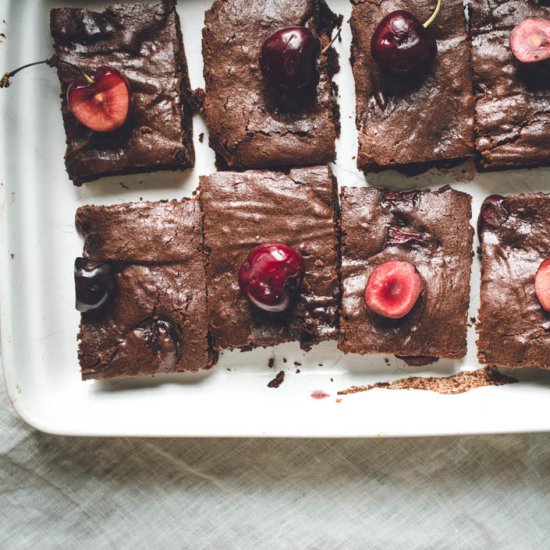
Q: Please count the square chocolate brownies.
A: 8